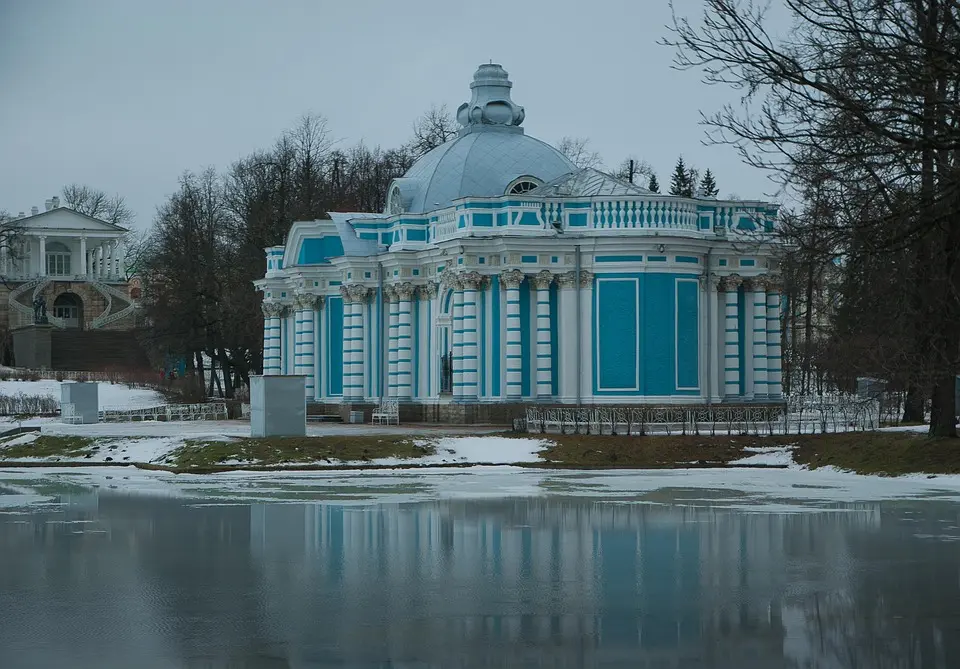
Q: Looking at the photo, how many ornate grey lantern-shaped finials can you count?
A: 1